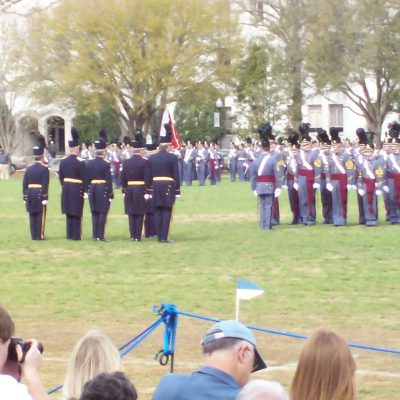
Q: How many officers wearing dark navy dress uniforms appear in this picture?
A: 6